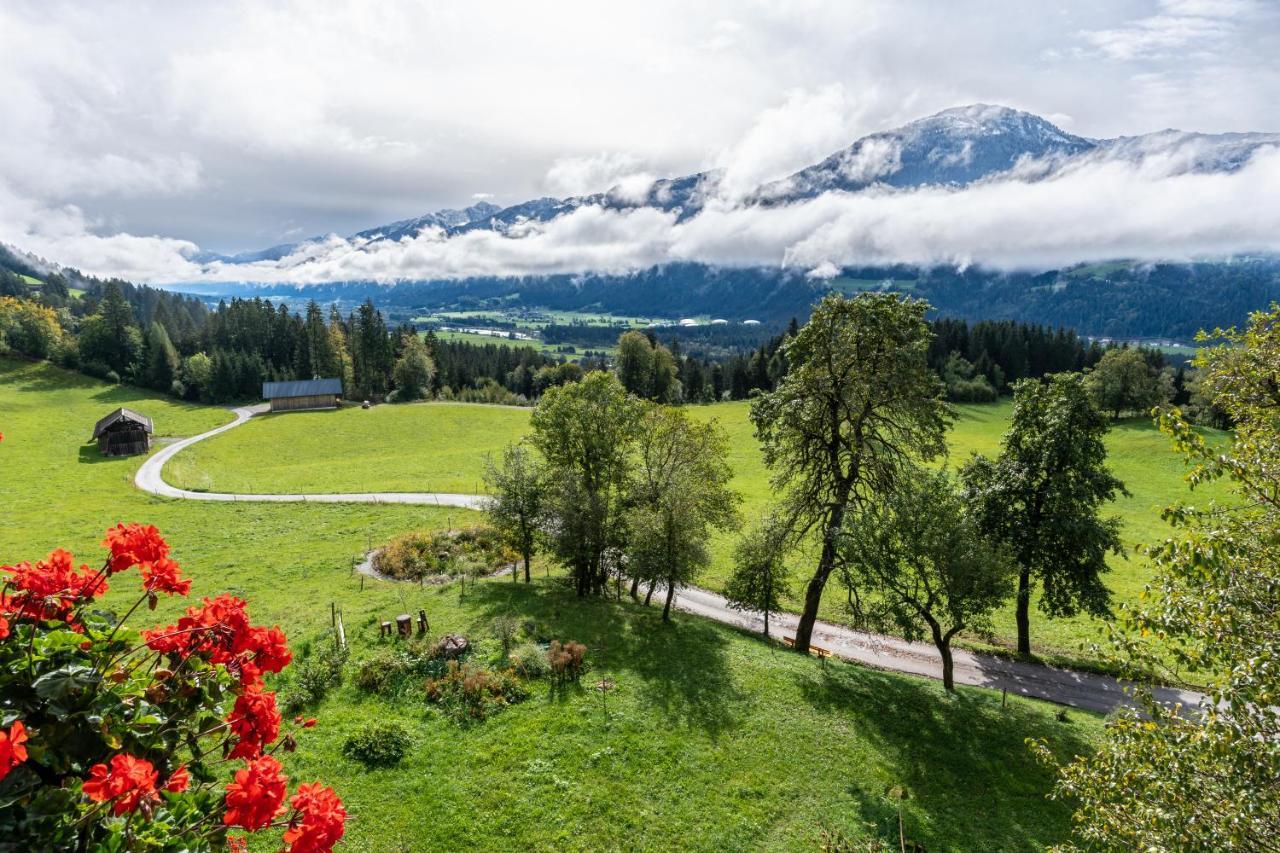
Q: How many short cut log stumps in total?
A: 3